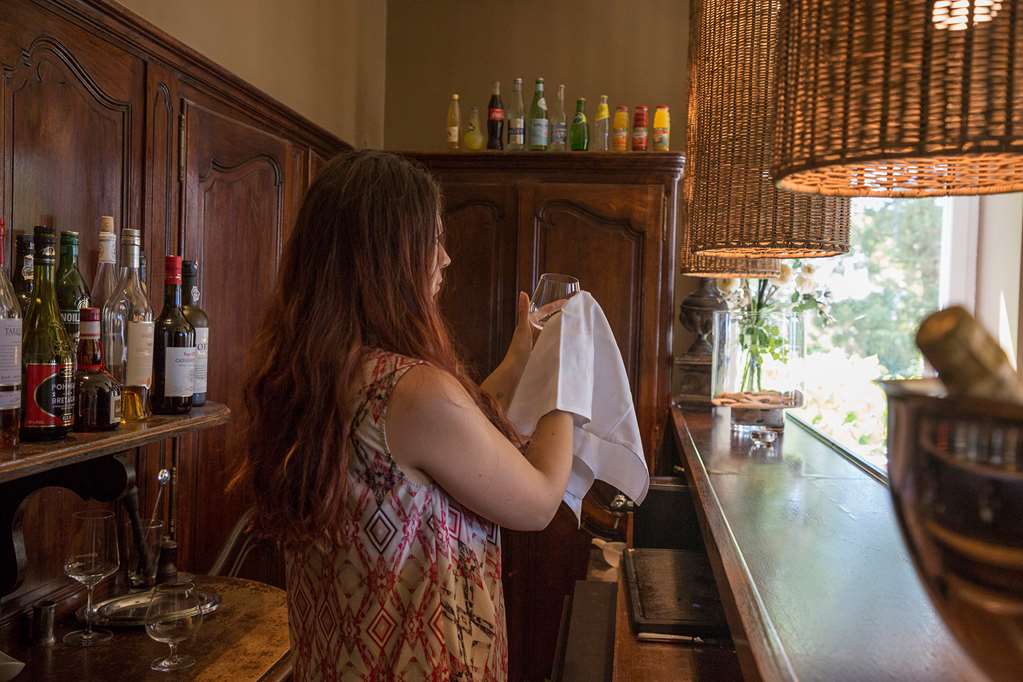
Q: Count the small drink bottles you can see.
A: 11